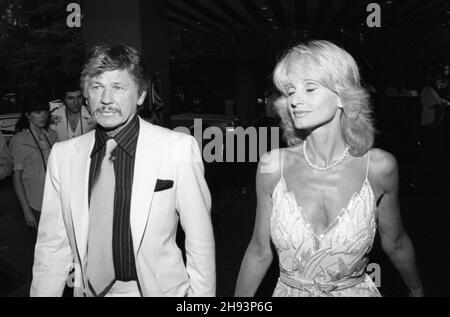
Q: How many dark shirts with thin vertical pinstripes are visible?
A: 1